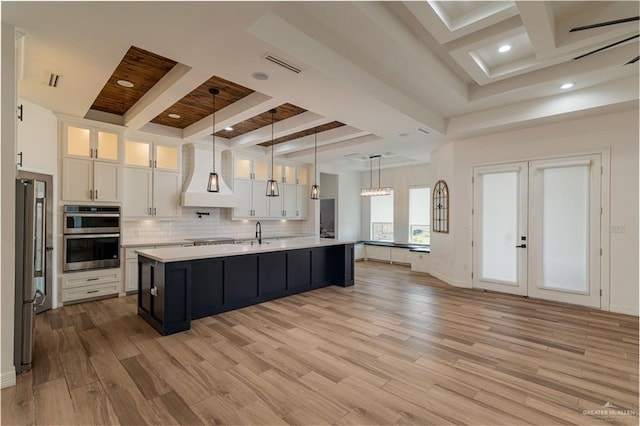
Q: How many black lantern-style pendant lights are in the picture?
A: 3